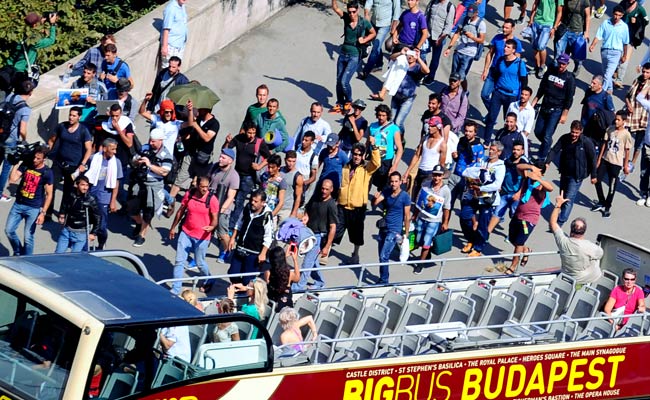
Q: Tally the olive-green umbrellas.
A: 1